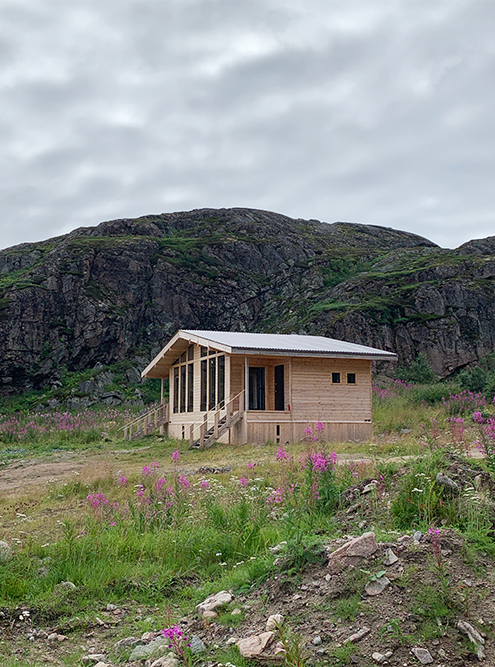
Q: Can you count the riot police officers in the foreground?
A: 0